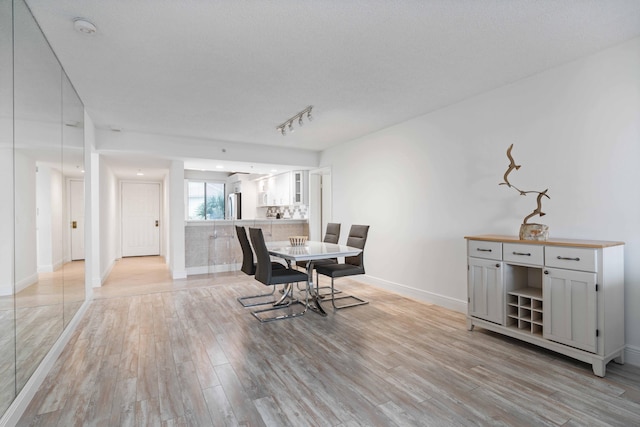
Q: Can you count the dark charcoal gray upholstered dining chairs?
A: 4